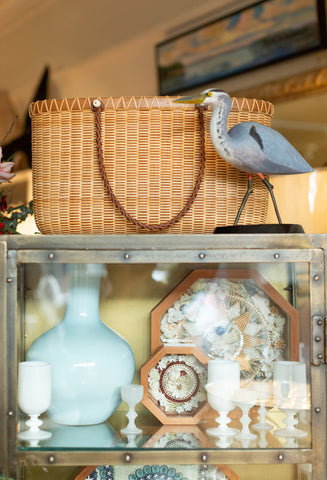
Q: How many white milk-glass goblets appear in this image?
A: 6